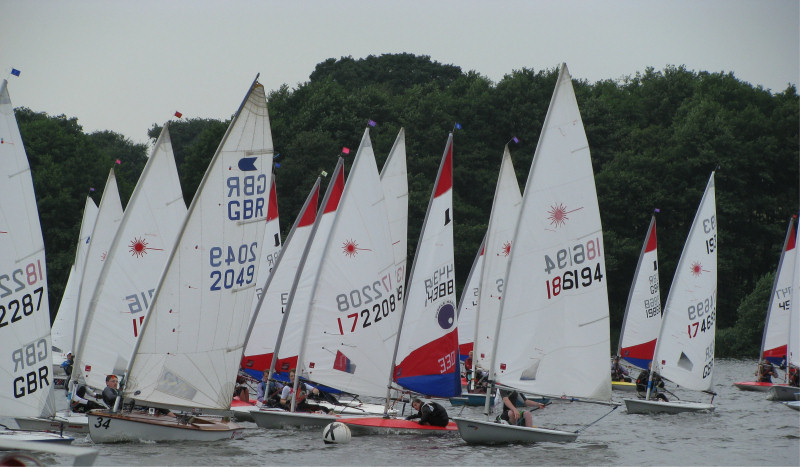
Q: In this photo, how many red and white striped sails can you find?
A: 7